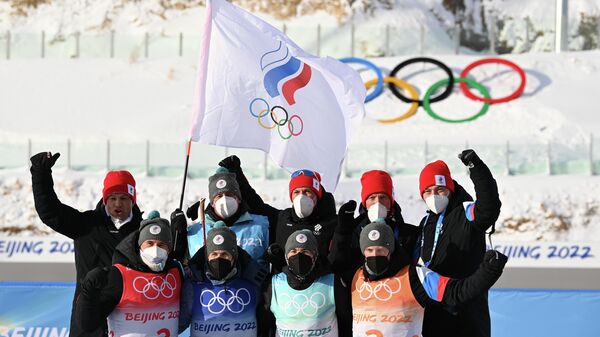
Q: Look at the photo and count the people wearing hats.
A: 9